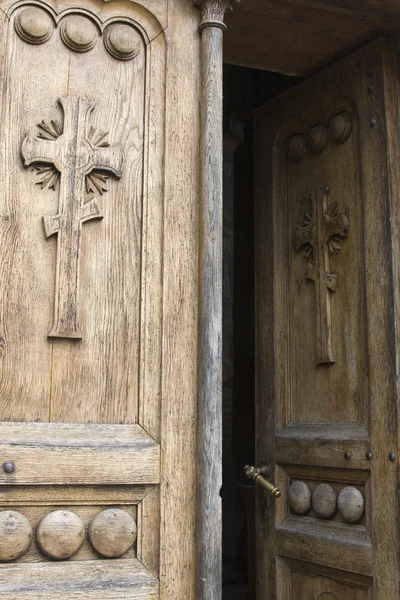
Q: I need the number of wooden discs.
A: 12